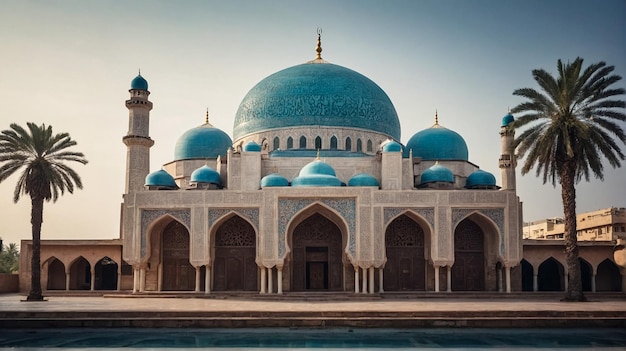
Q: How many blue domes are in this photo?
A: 14